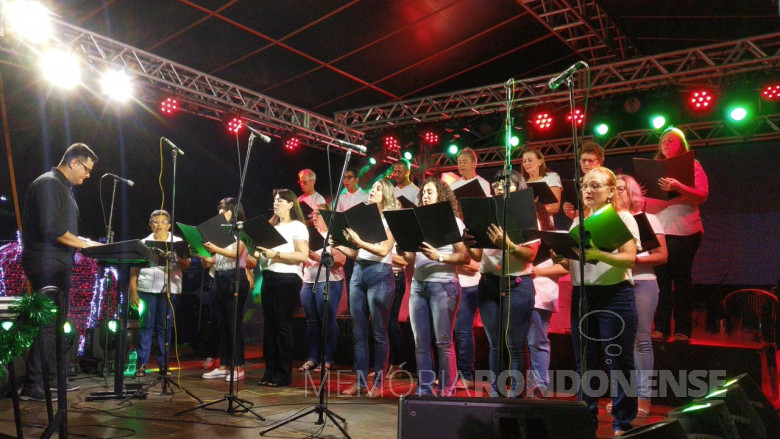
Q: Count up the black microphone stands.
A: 6